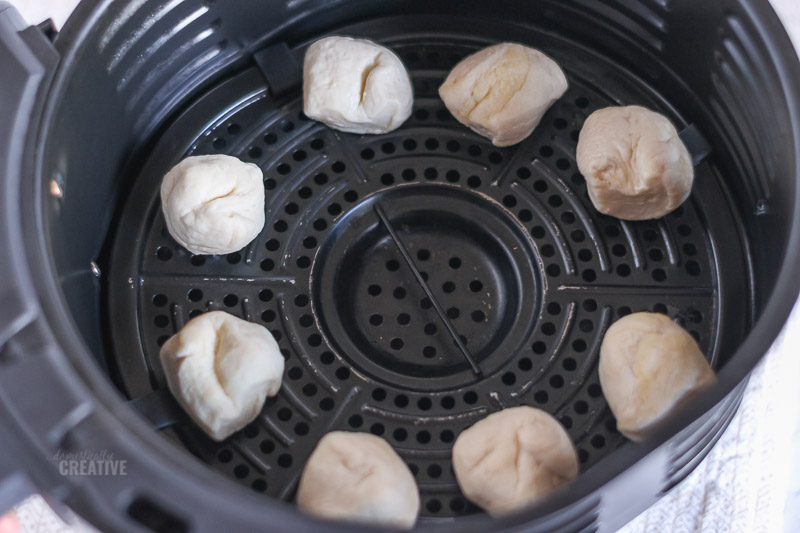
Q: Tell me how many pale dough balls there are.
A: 8